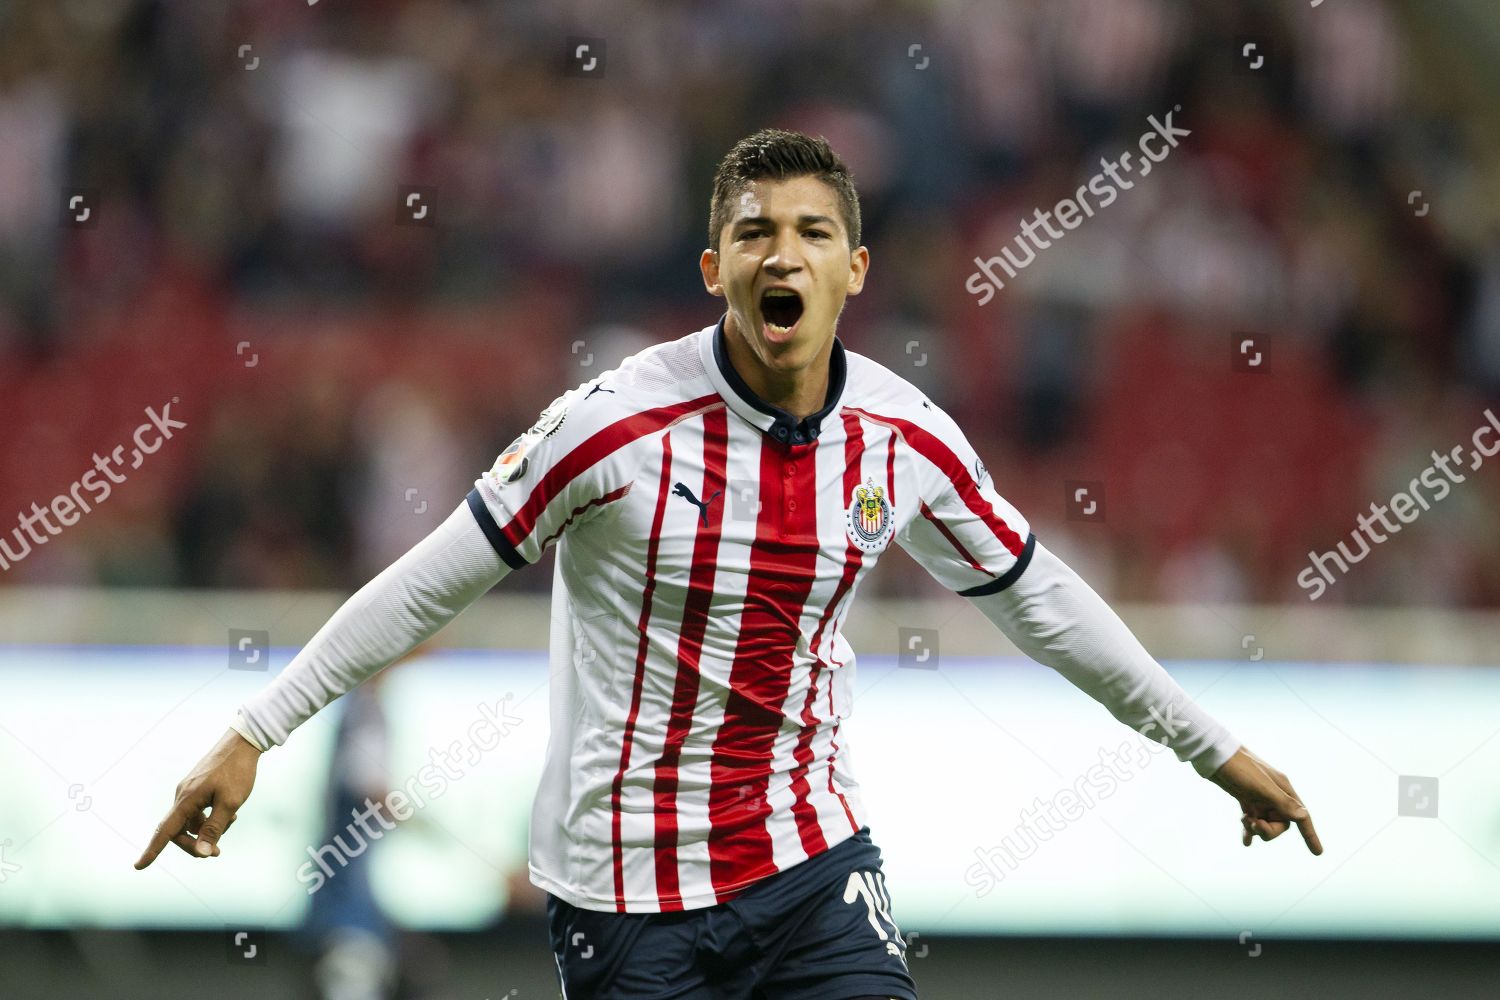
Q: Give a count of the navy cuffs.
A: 2